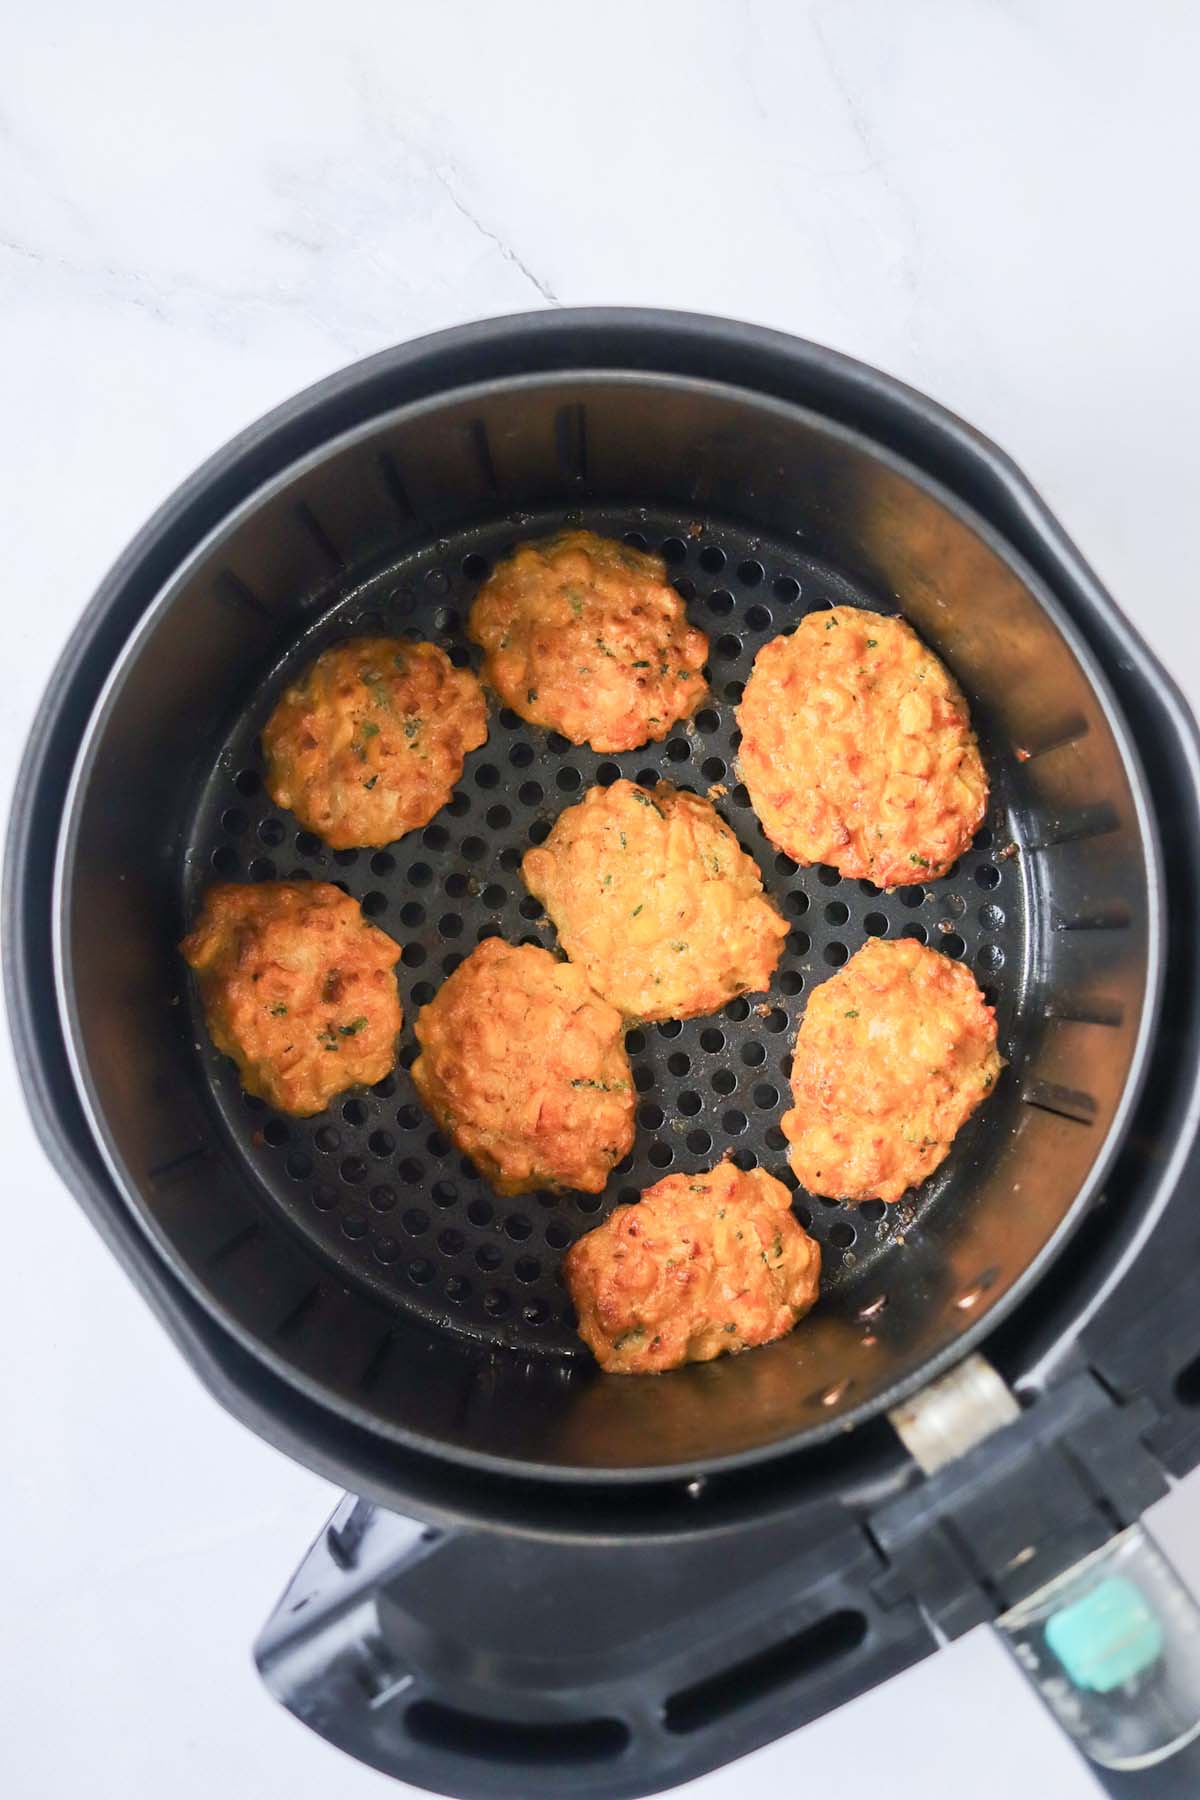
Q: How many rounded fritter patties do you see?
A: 8